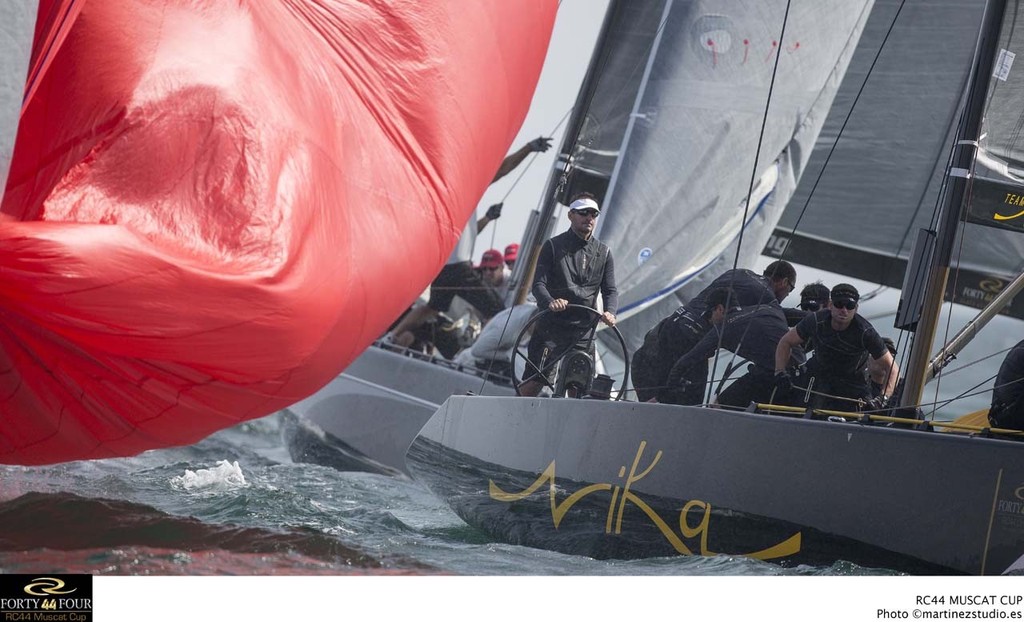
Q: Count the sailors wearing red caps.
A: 2